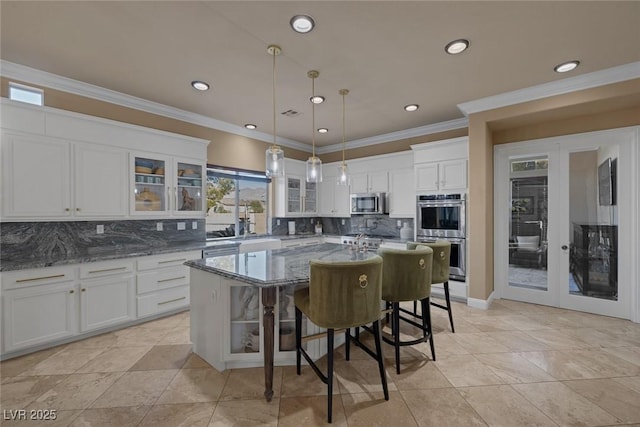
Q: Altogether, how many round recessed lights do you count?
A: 8